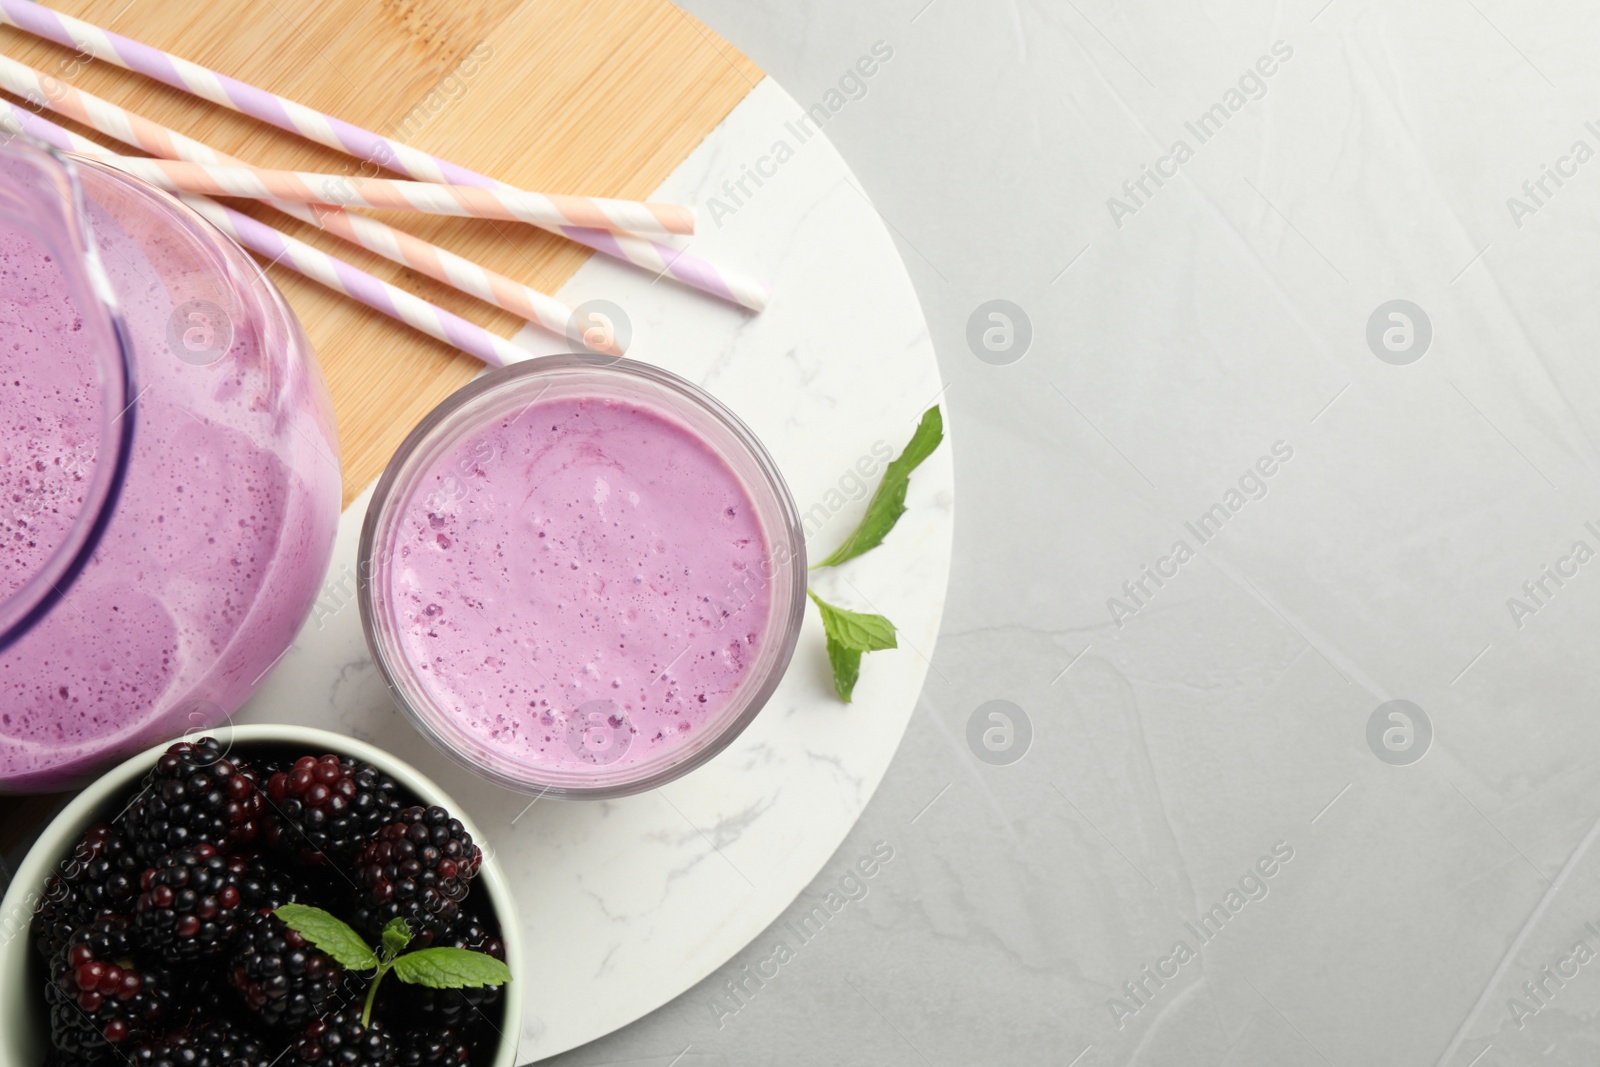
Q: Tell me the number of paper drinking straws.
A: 4